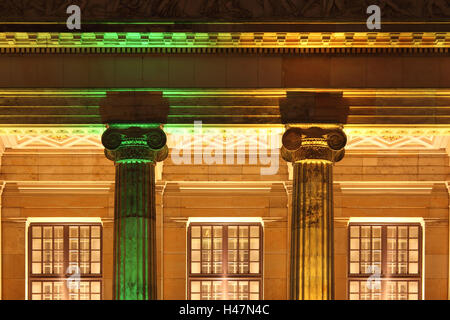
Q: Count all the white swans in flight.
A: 0